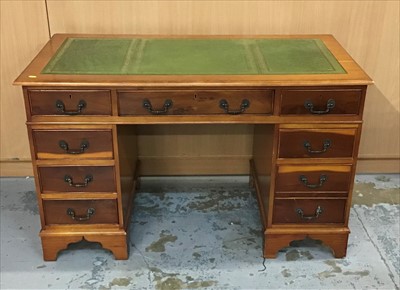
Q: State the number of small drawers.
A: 8